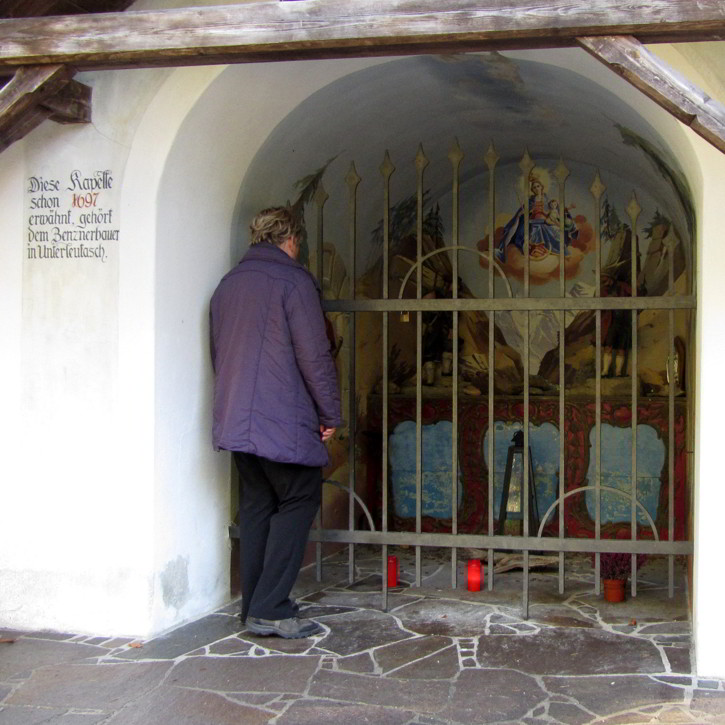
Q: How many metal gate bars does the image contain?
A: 11